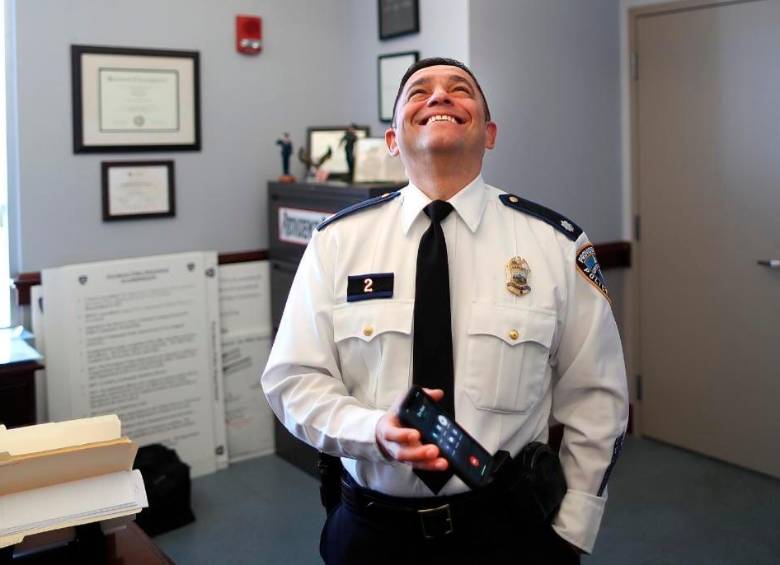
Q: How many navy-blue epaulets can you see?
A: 2